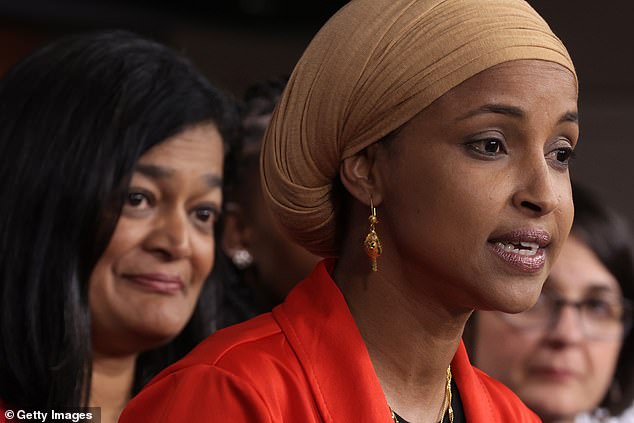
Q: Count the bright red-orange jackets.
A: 1